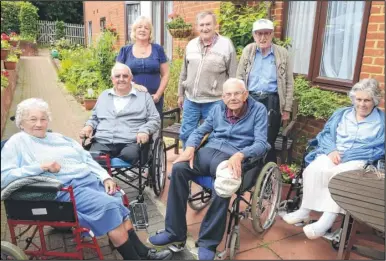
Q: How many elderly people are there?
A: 6